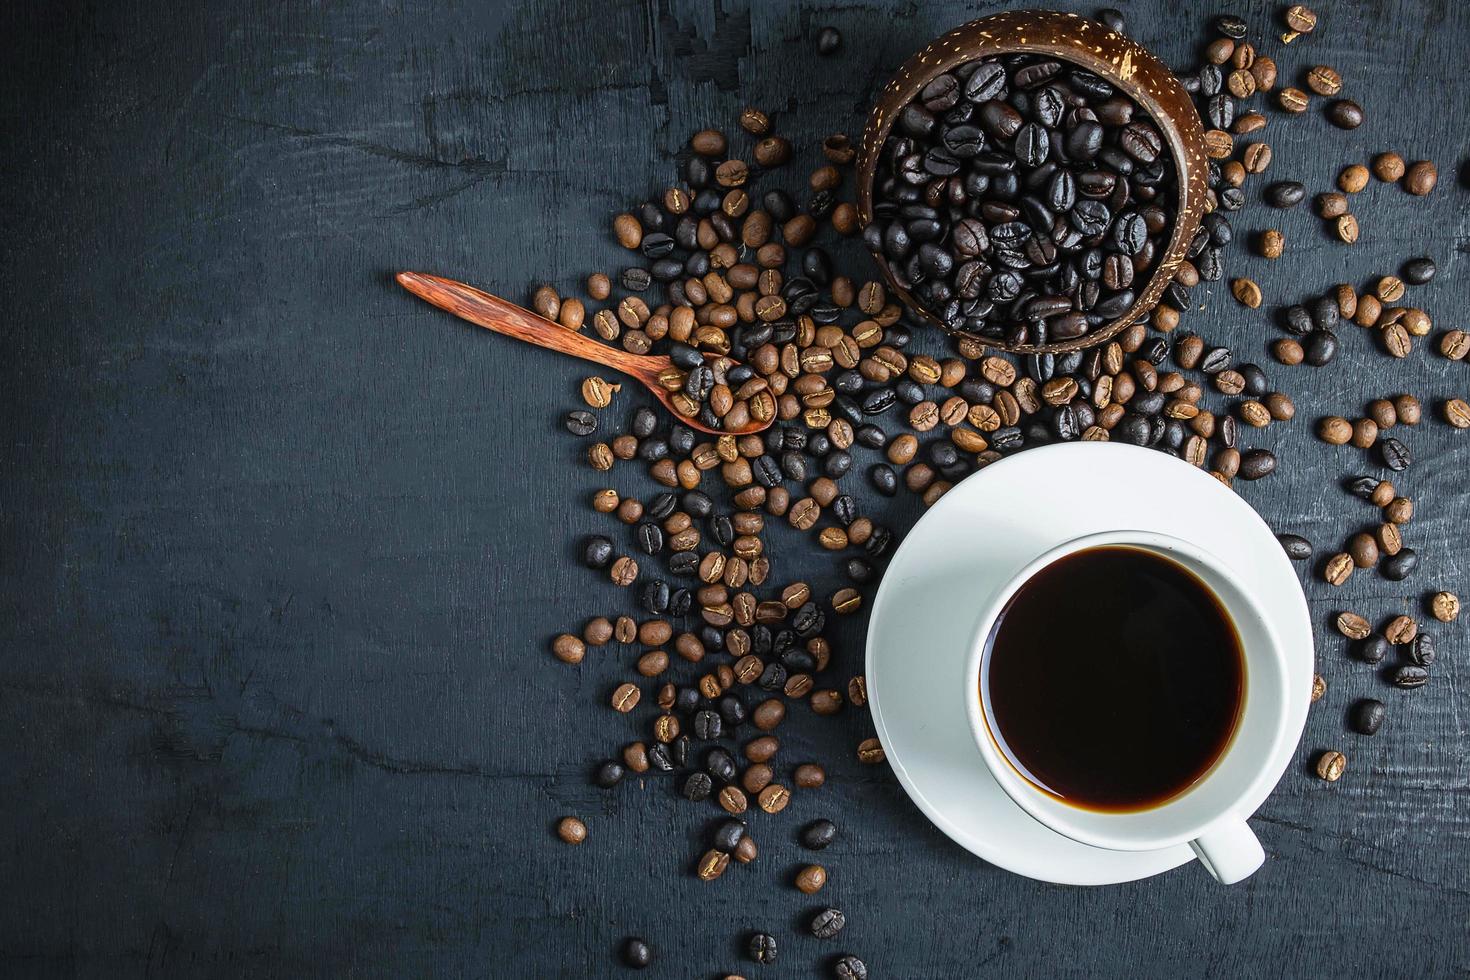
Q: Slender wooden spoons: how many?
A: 1